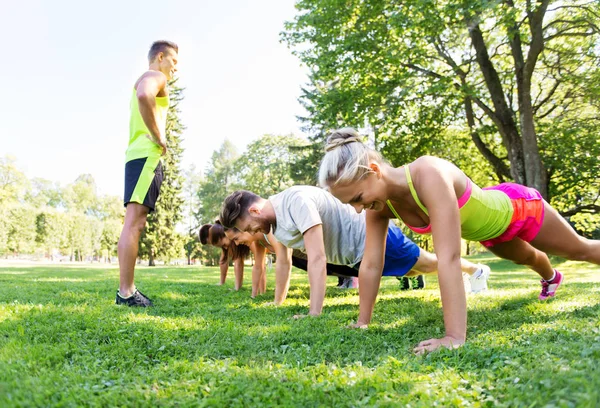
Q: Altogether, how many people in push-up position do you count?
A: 5